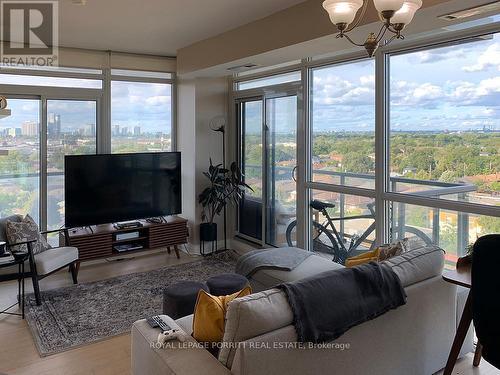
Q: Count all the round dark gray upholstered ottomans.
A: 2